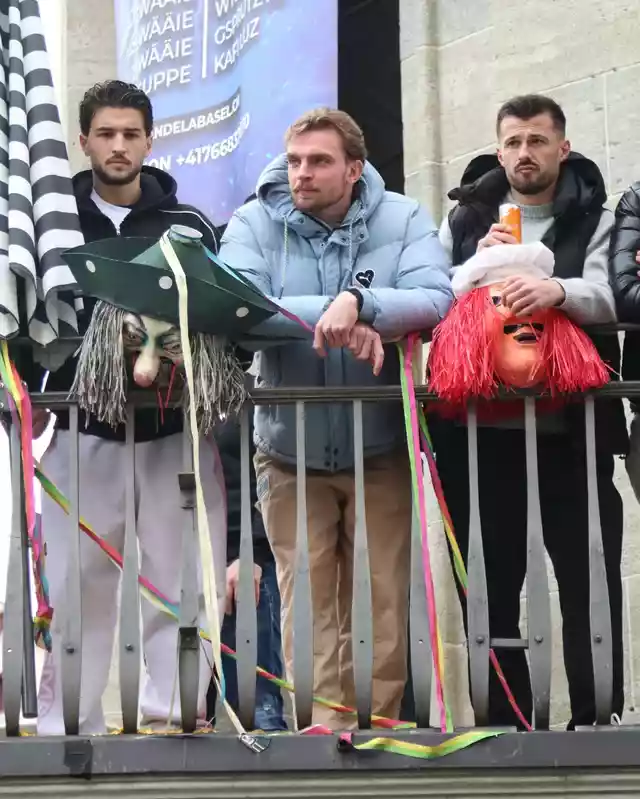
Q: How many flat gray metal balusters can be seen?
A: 11